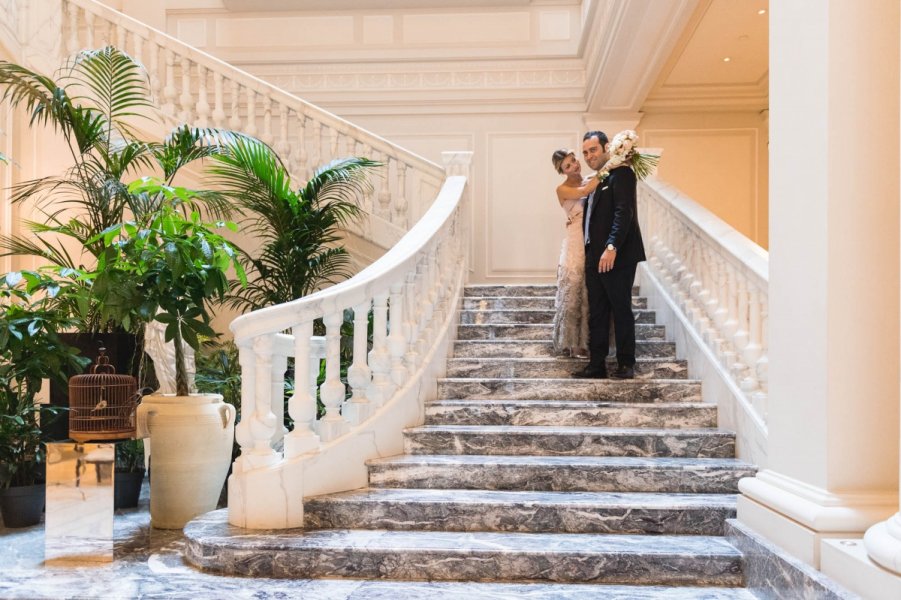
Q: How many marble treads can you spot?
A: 12